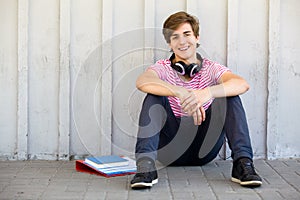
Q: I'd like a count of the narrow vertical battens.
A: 7